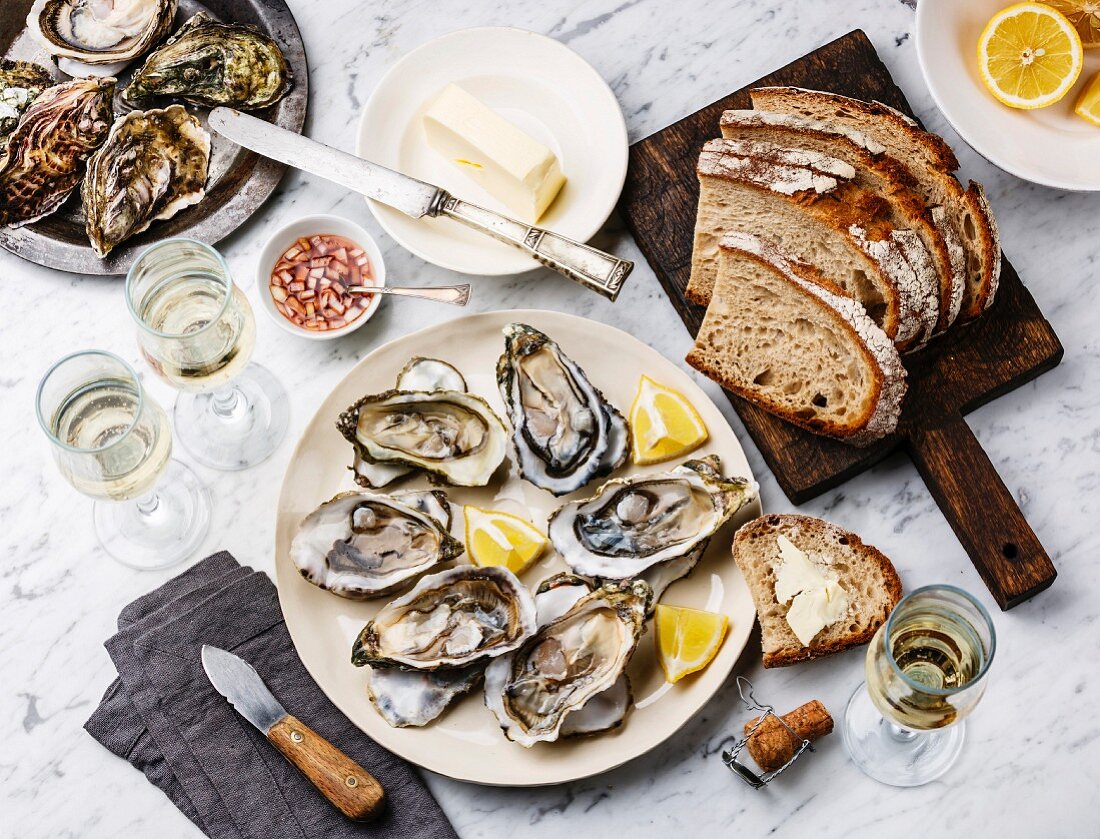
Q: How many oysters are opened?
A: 7